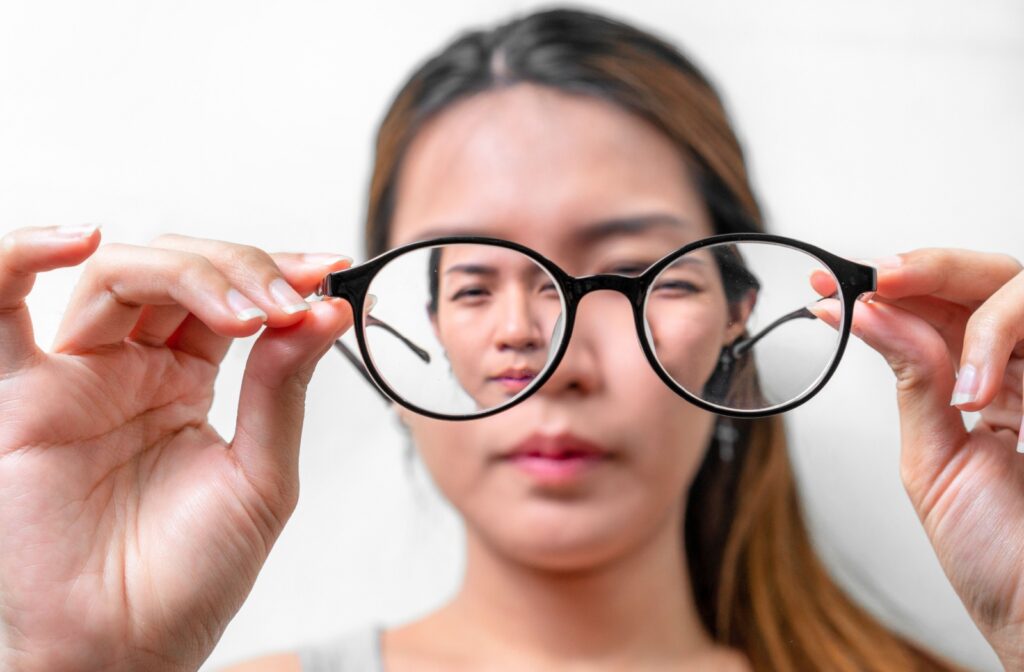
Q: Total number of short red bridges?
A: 0